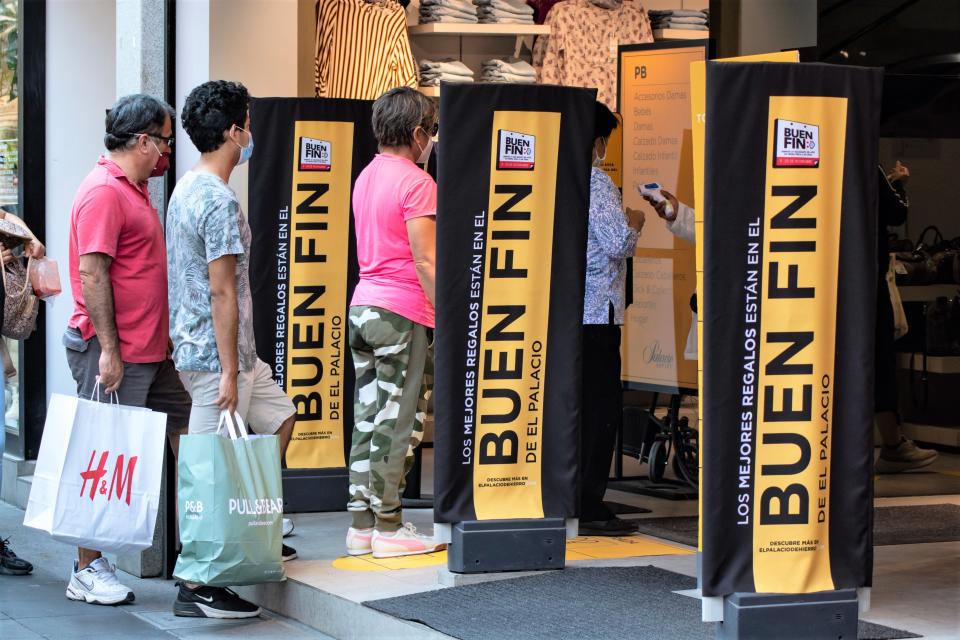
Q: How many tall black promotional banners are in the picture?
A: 3